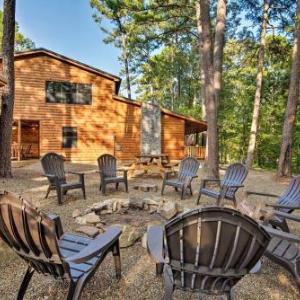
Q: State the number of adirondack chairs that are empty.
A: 8